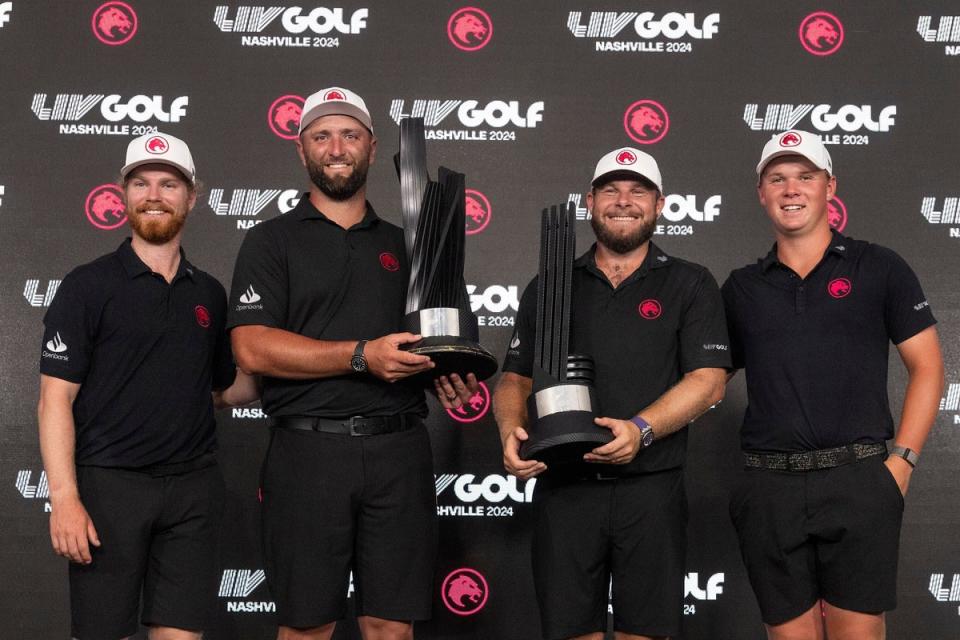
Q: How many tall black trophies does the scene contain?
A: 2